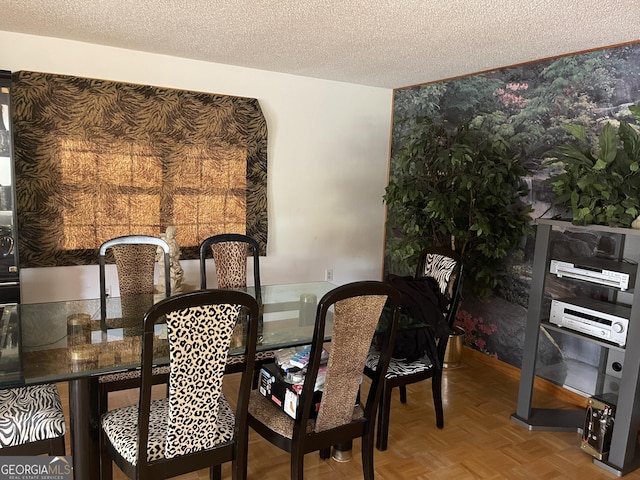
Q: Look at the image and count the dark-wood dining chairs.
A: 6